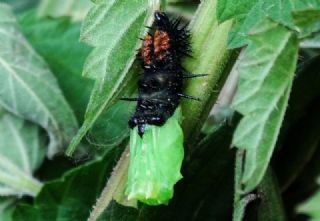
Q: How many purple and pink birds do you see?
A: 0